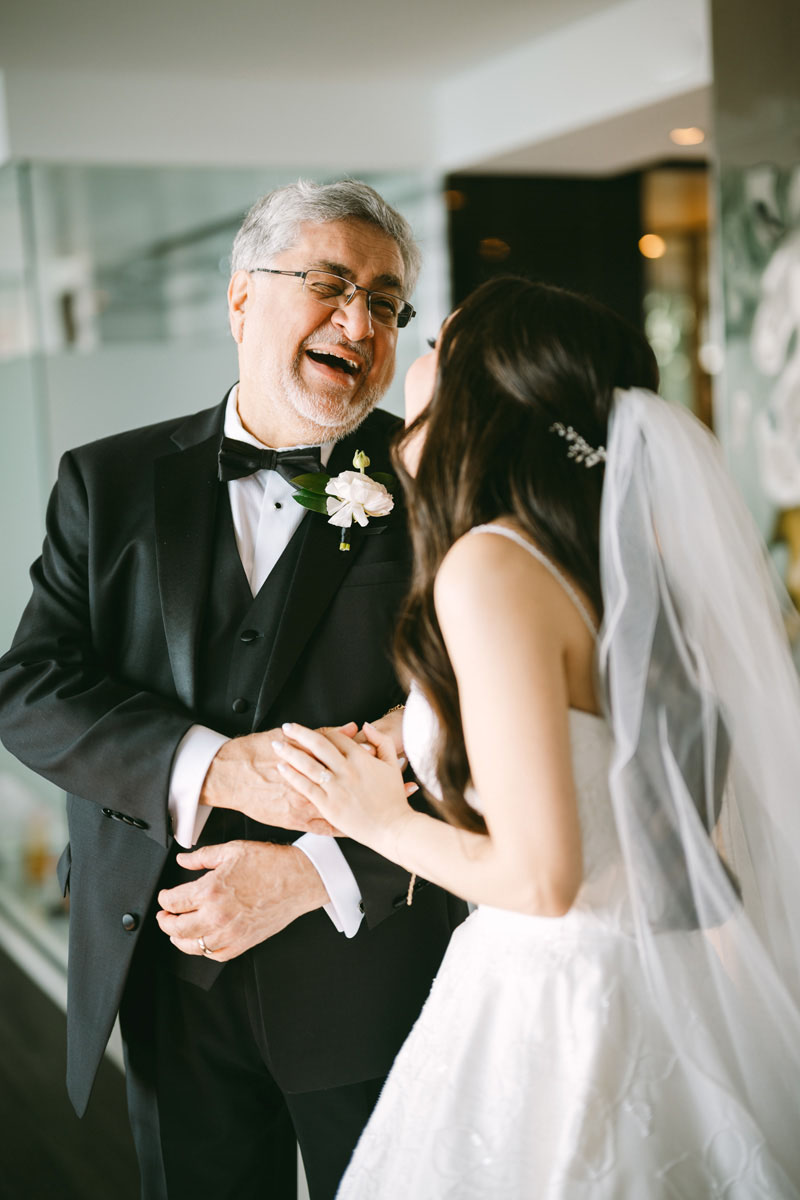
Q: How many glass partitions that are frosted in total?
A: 2